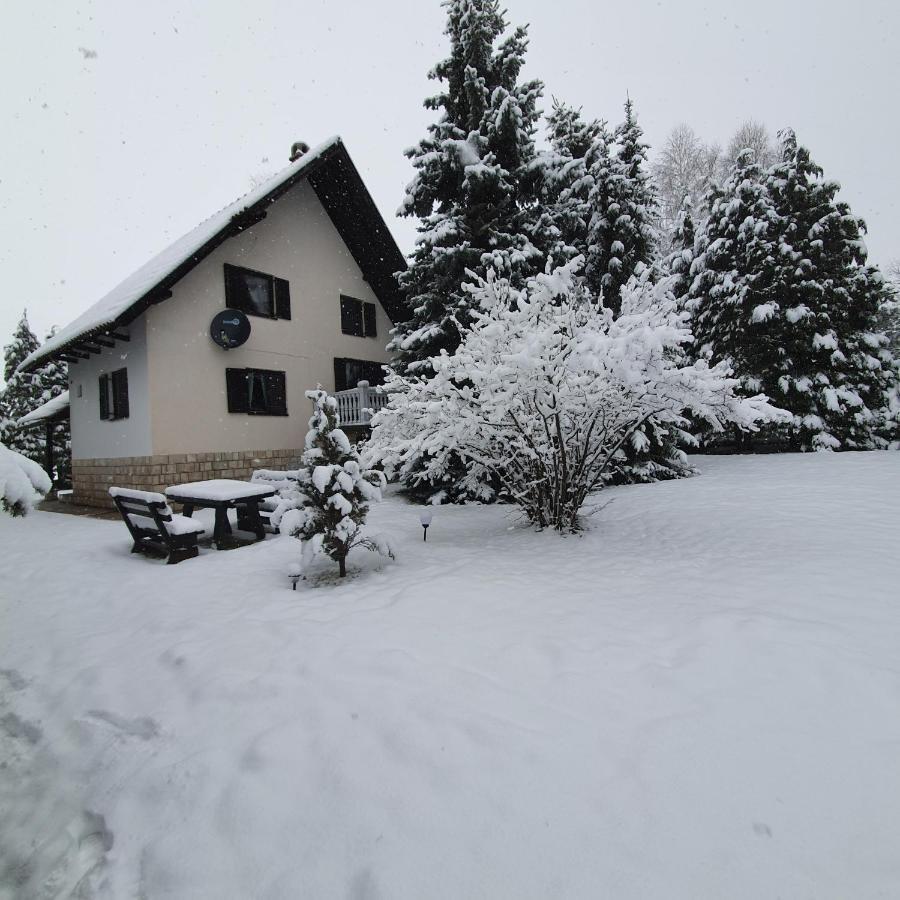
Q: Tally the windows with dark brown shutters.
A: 5